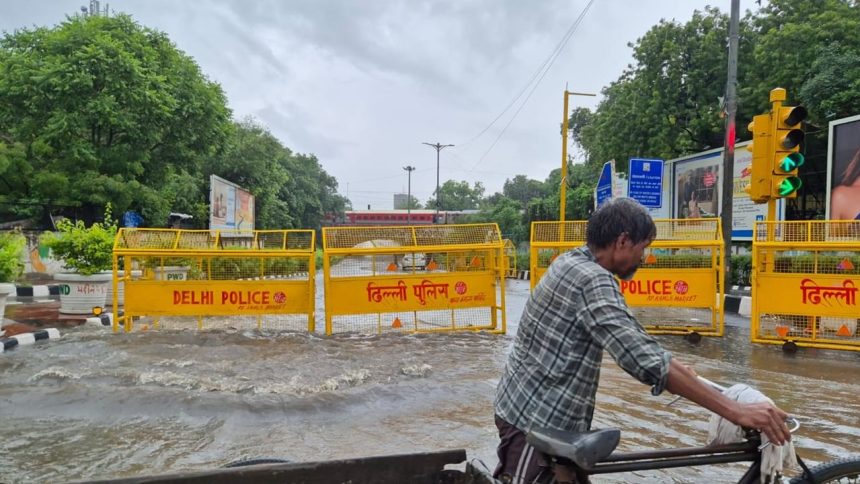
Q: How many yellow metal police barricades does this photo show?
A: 4